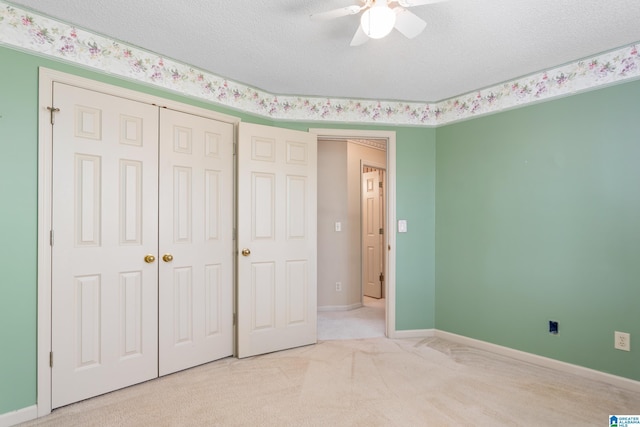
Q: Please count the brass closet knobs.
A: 2